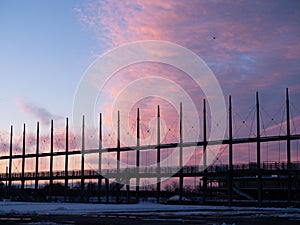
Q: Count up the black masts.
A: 15